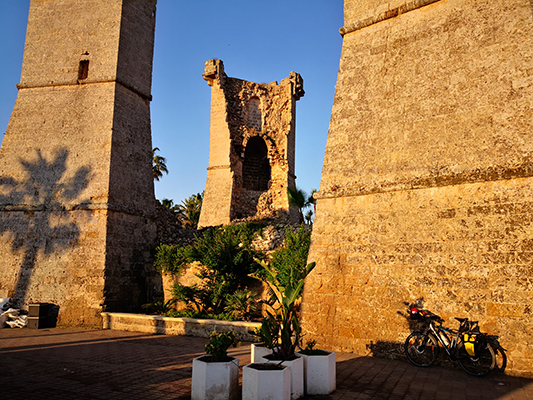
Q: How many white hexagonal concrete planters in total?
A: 5